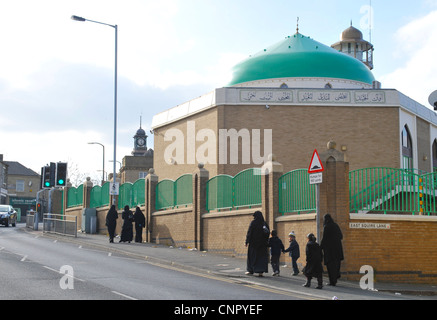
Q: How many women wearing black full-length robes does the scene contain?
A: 5